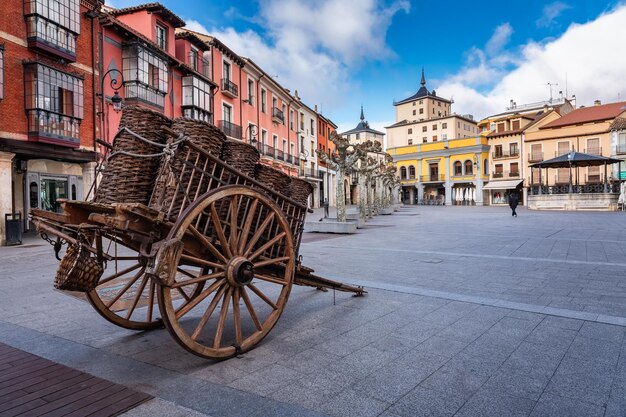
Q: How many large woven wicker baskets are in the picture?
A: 5